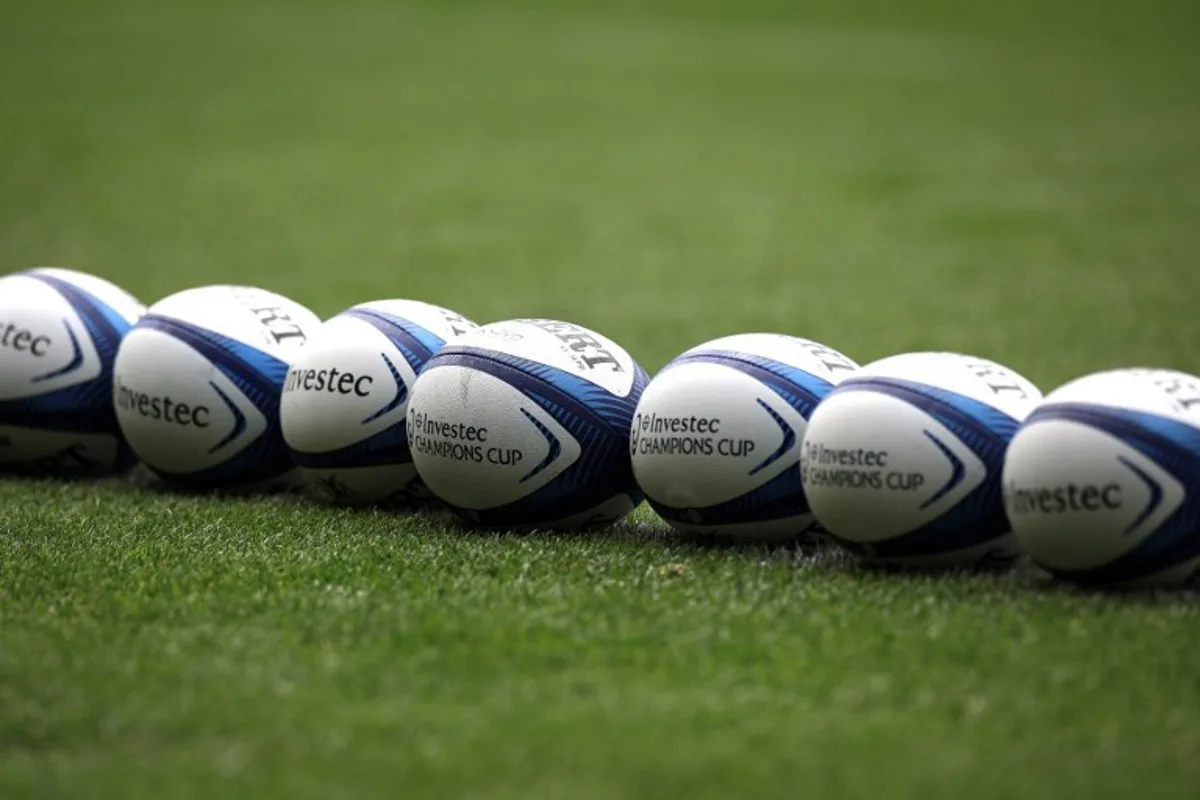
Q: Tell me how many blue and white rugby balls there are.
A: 7